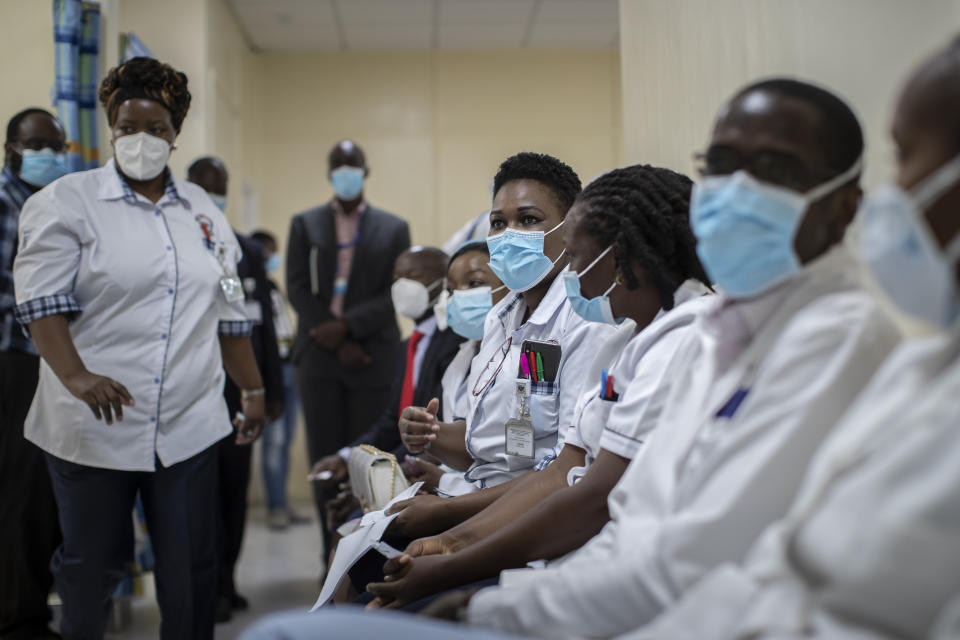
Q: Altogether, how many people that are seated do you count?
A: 6